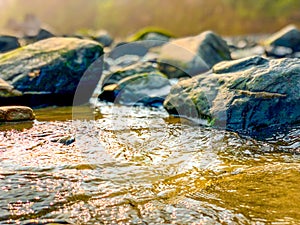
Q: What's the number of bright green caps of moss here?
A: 1